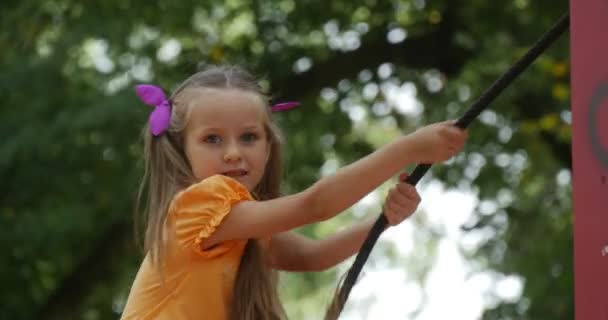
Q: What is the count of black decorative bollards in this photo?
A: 0